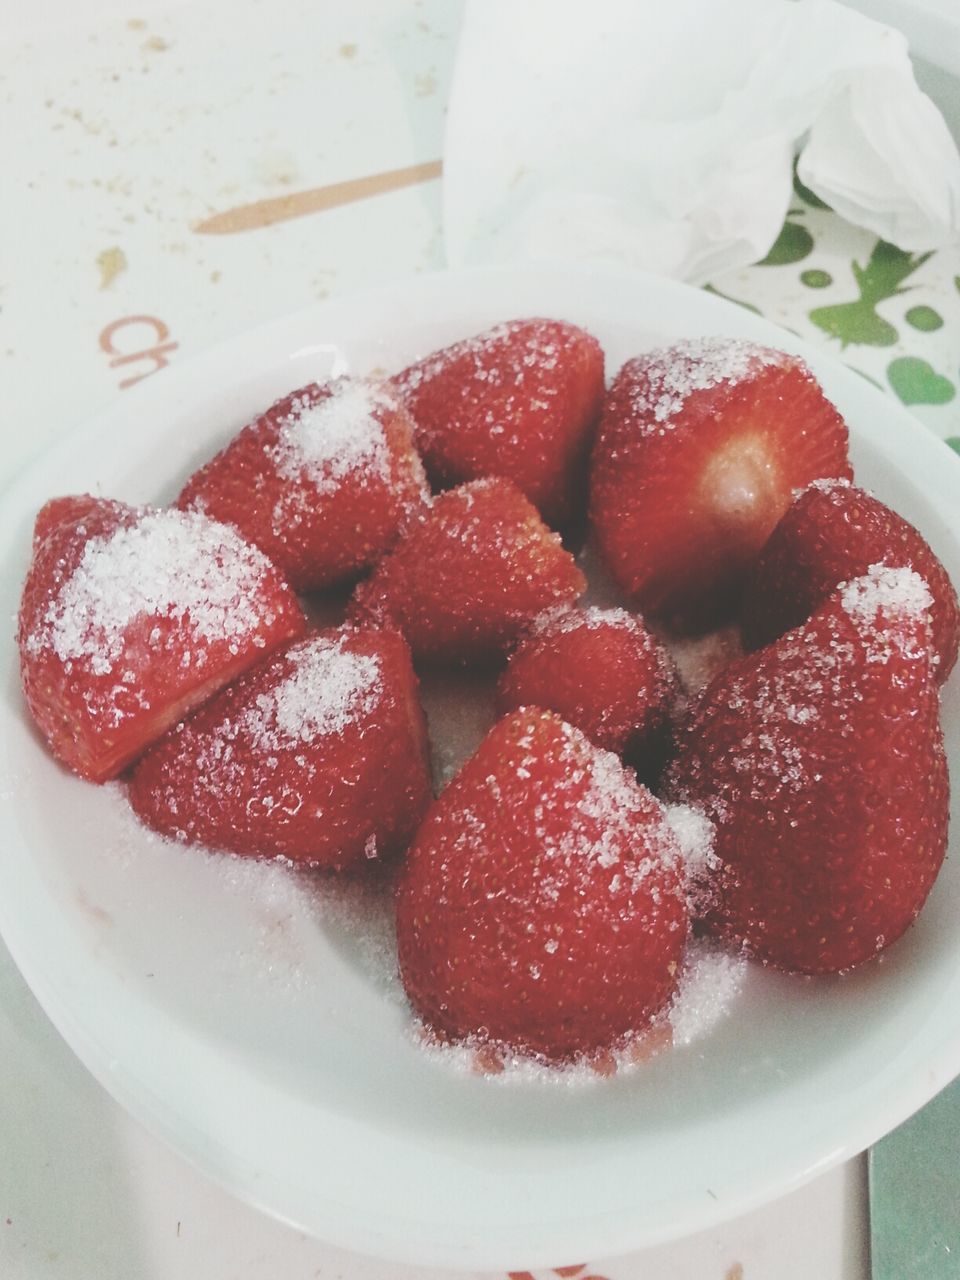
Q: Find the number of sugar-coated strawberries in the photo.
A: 10